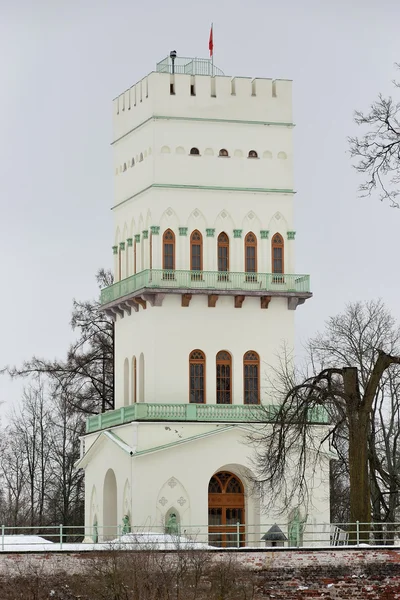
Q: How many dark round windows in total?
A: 3